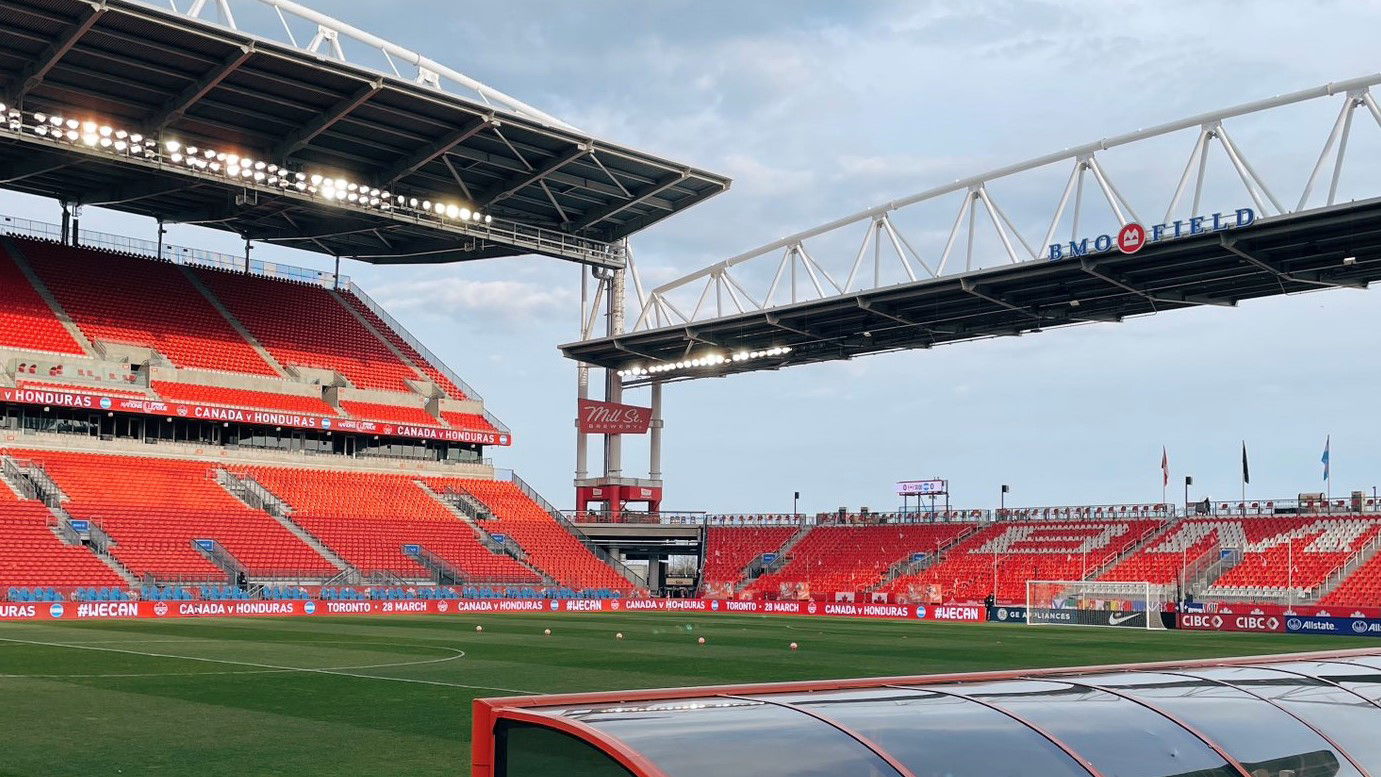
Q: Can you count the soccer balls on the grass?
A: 5